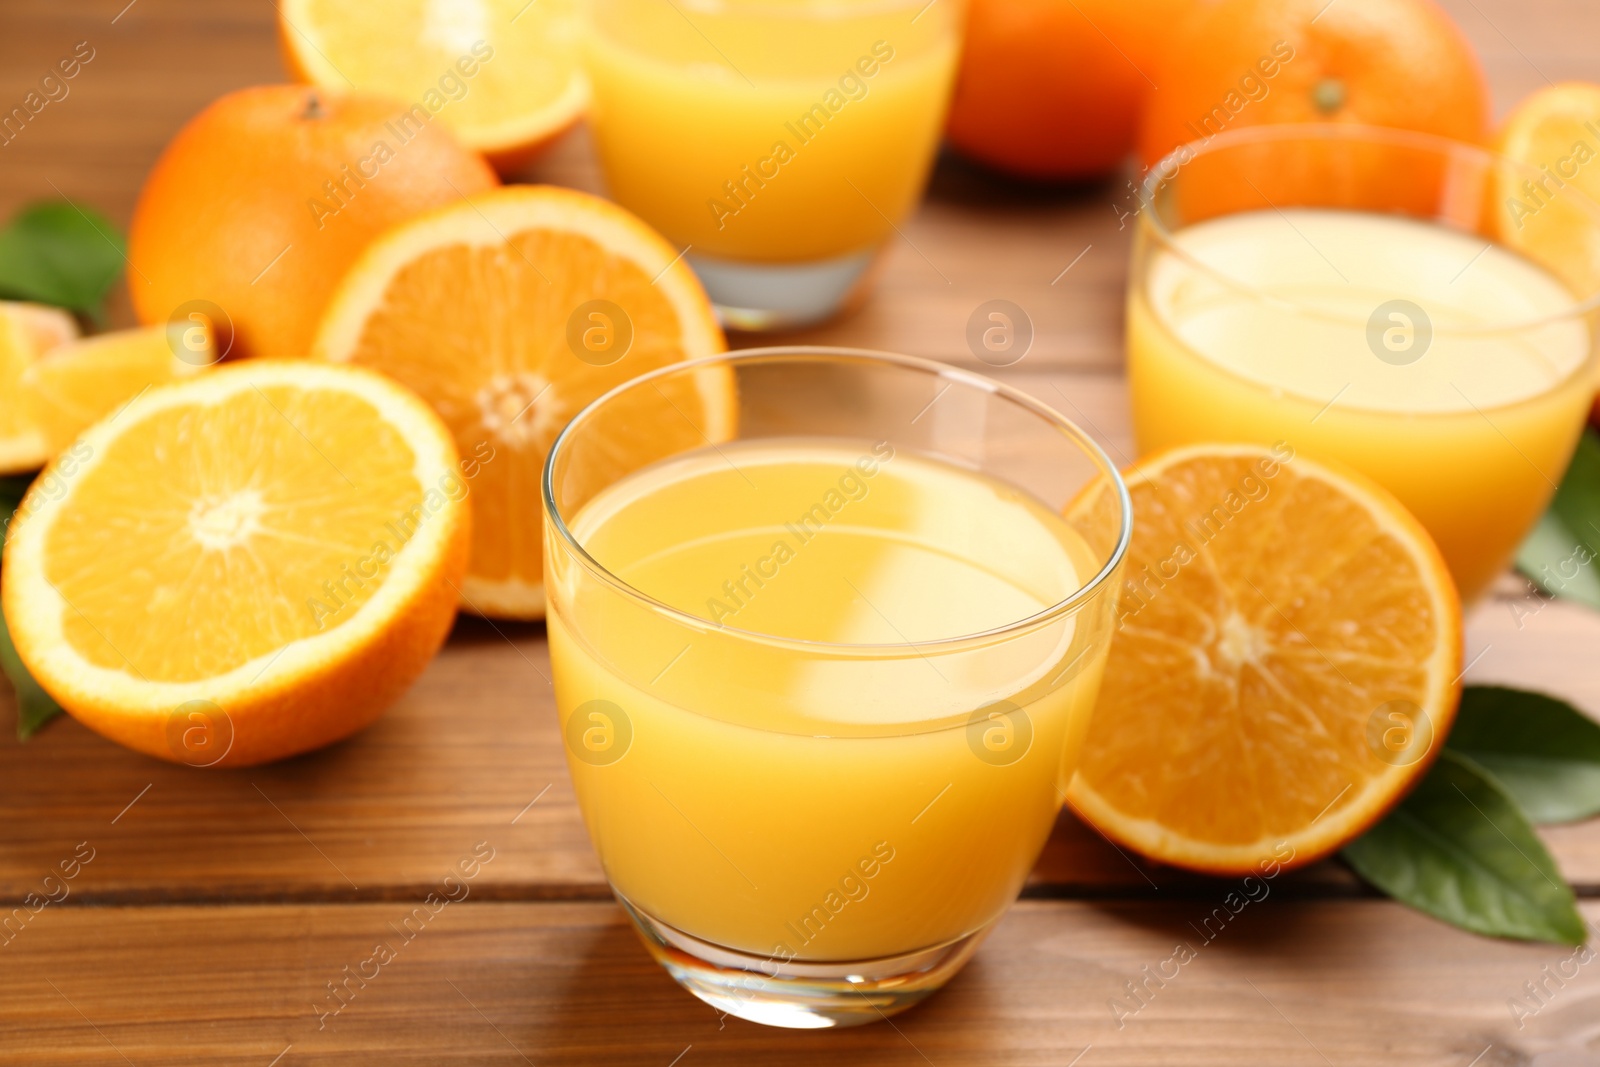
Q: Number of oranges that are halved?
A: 5